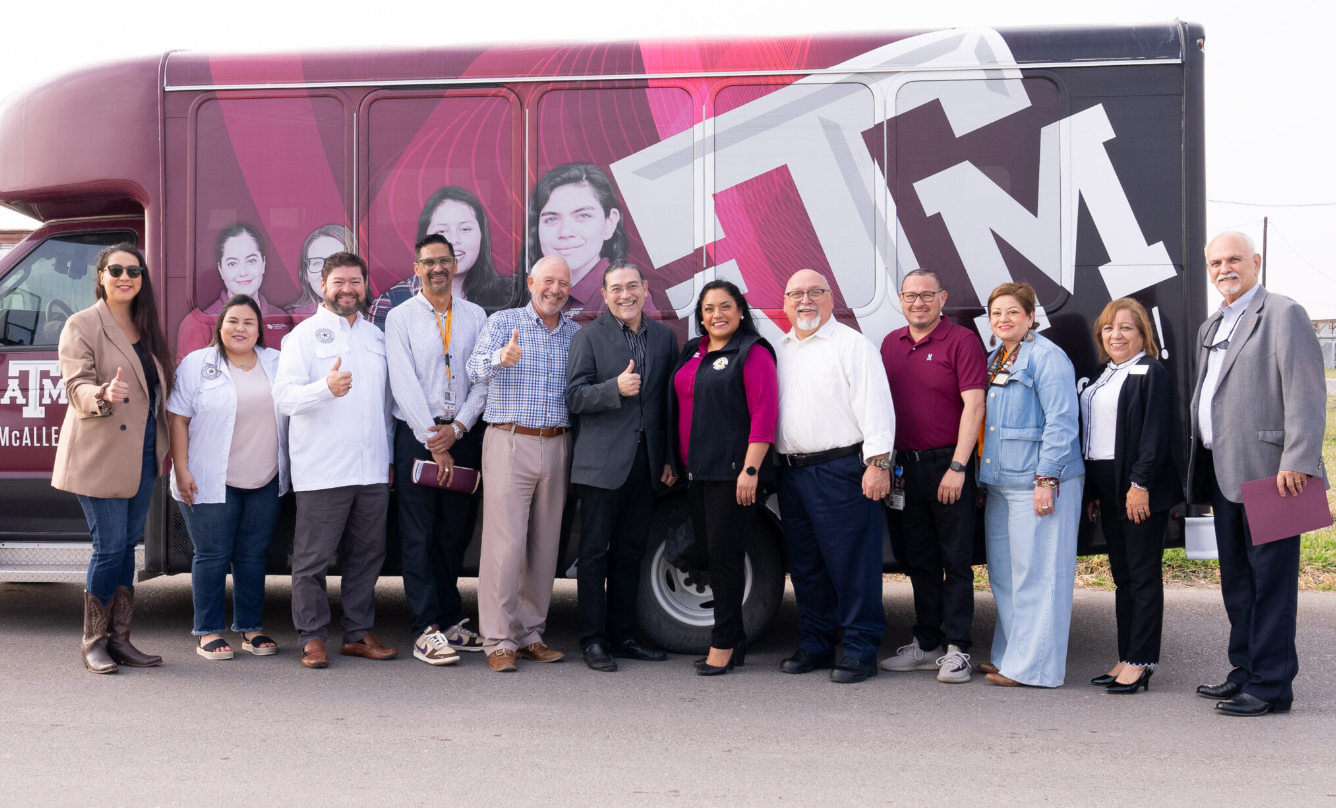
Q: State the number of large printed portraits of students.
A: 4